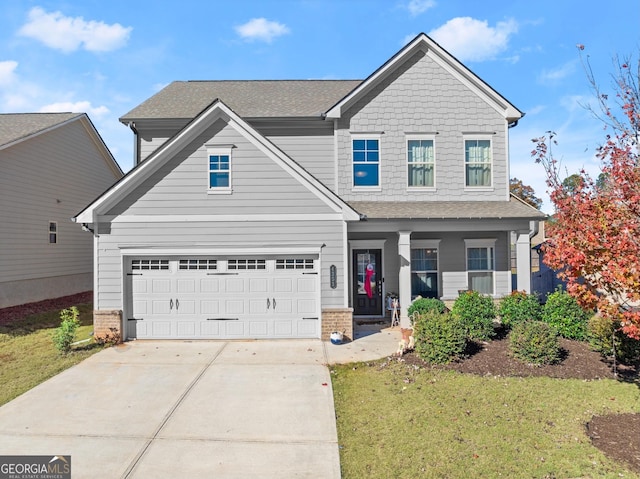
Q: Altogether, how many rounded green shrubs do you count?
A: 7